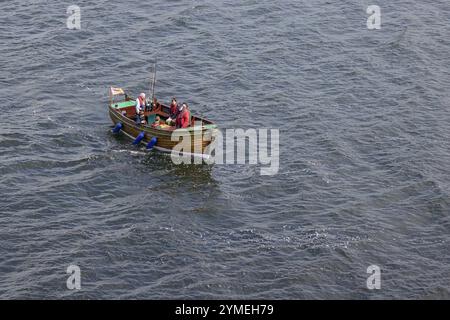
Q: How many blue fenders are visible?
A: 3